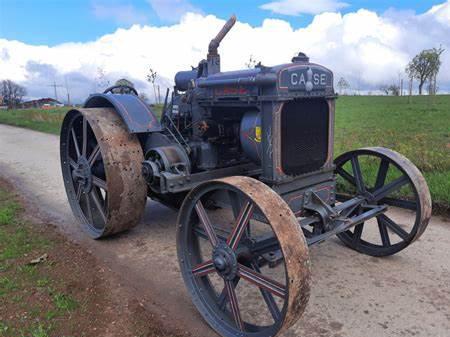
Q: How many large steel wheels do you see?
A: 3